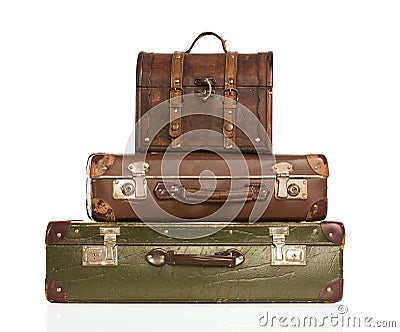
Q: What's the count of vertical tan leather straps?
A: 2